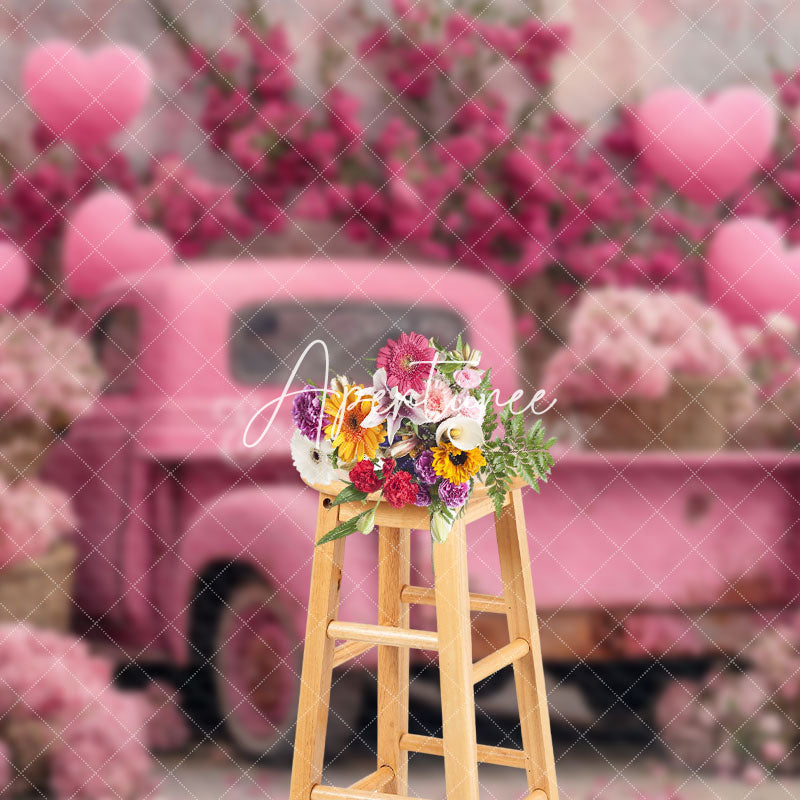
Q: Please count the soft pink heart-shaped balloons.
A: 5